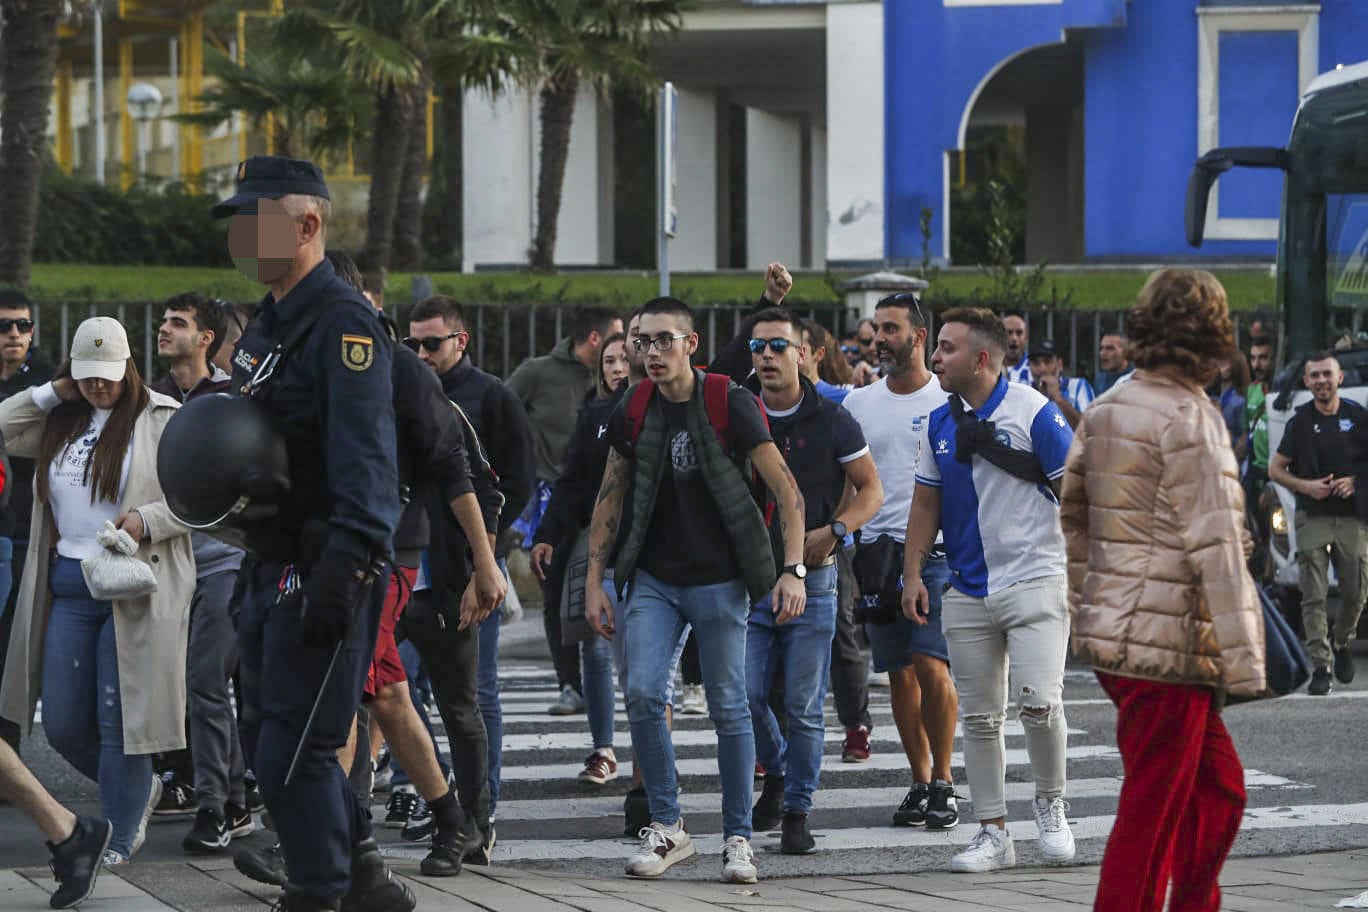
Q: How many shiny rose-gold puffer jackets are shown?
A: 1